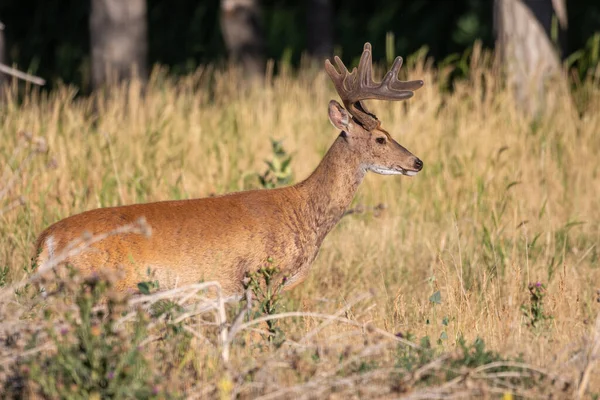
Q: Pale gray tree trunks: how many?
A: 3